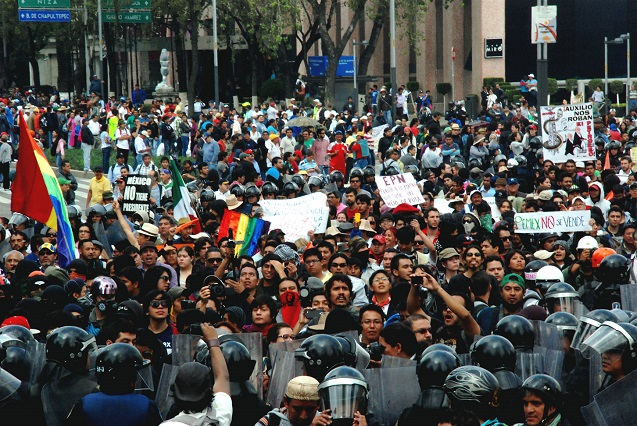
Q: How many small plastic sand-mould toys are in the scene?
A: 0